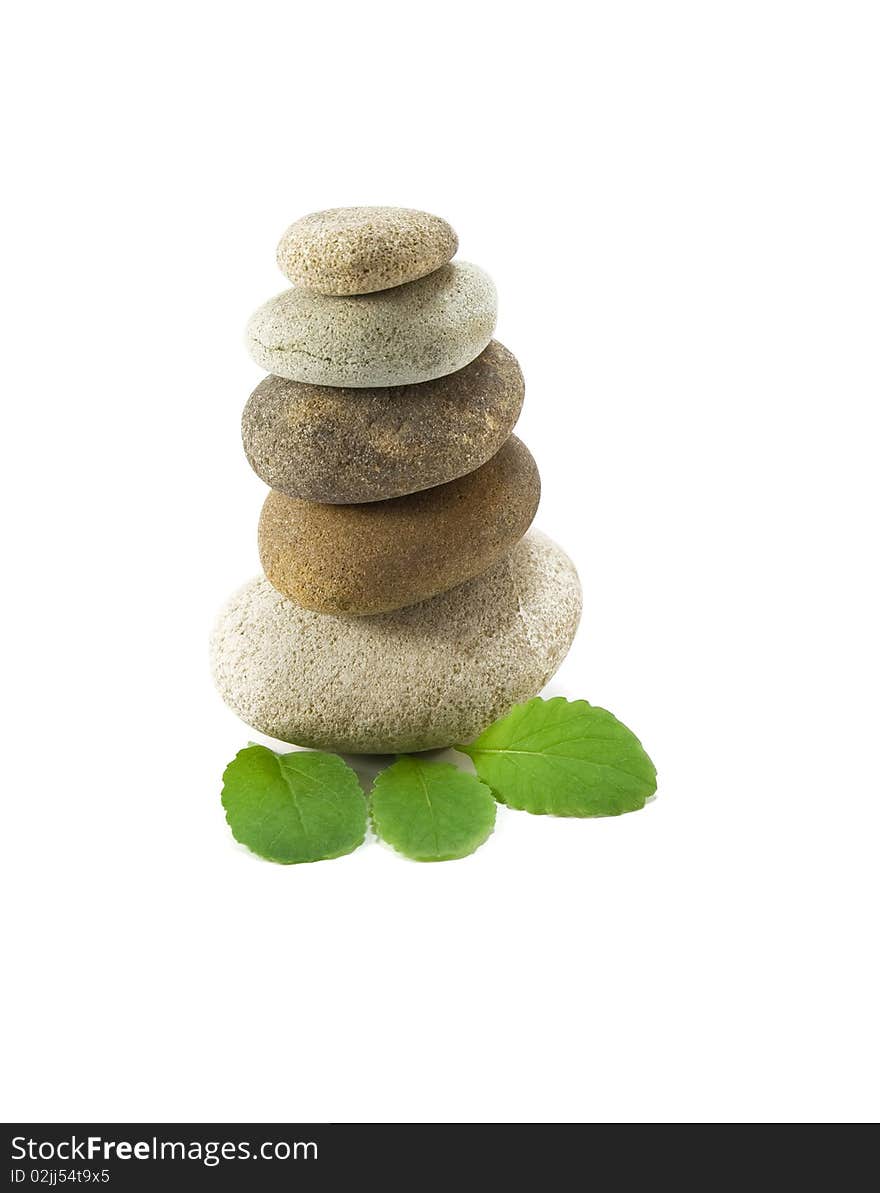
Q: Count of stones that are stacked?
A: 5